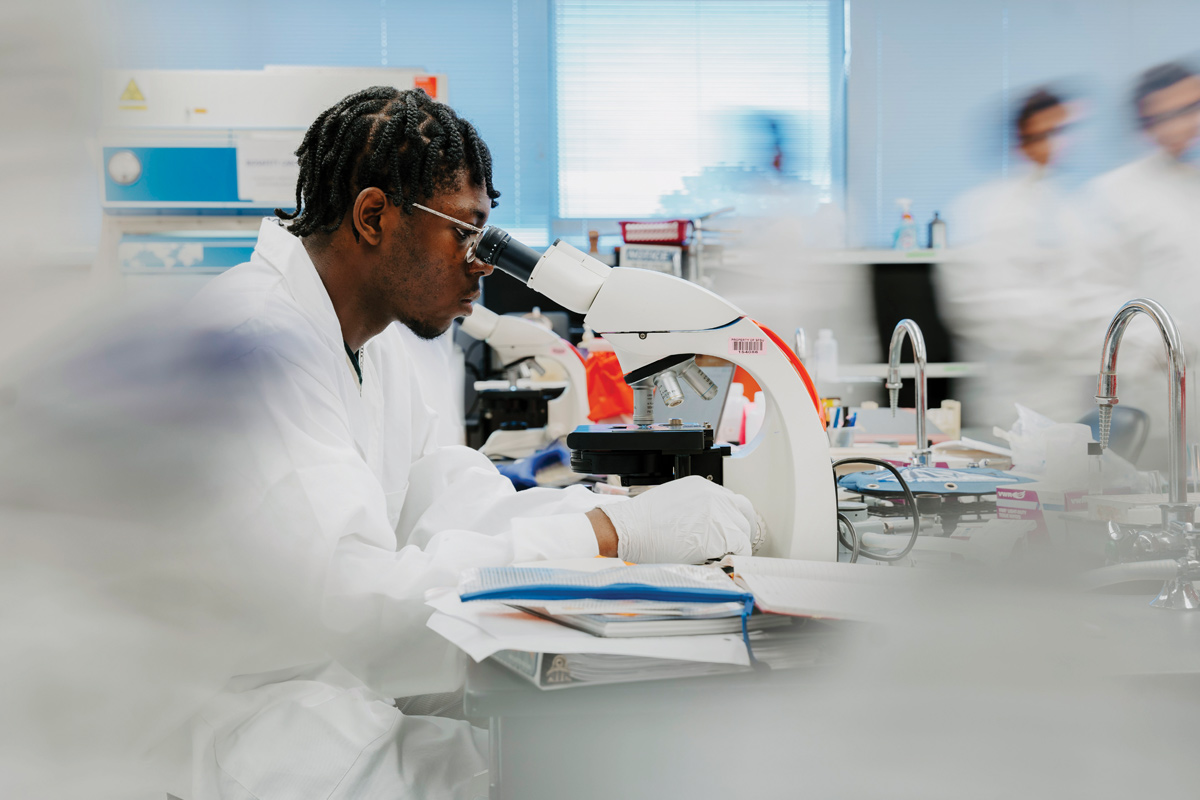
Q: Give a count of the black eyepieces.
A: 1